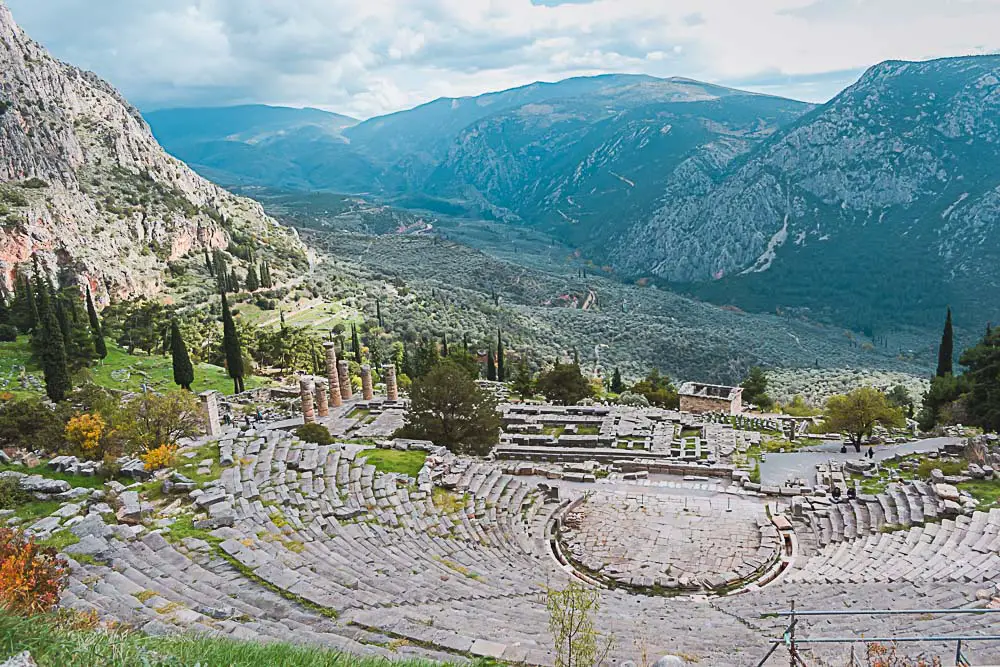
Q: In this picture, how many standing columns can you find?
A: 6